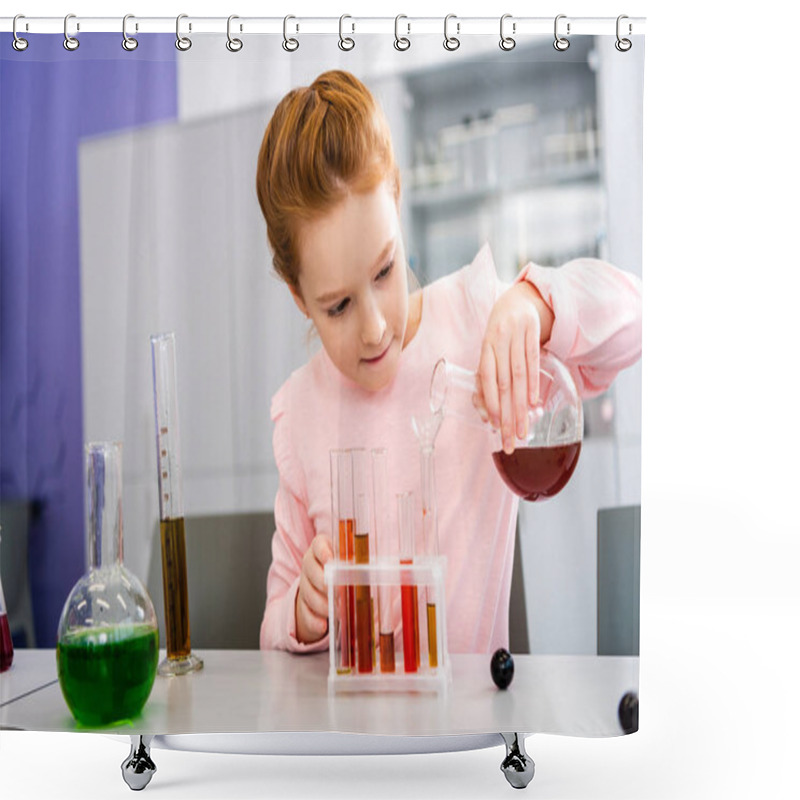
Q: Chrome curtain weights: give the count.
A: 2